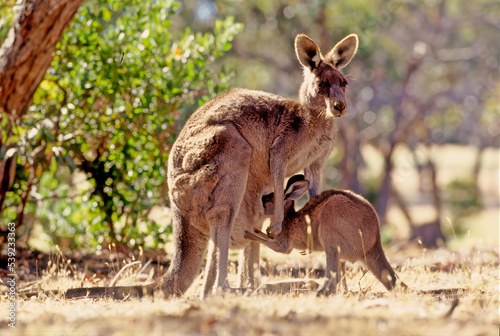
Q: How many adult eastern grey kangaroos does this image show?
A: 1